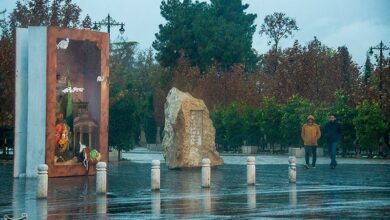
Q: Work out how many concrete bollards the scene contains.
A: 6